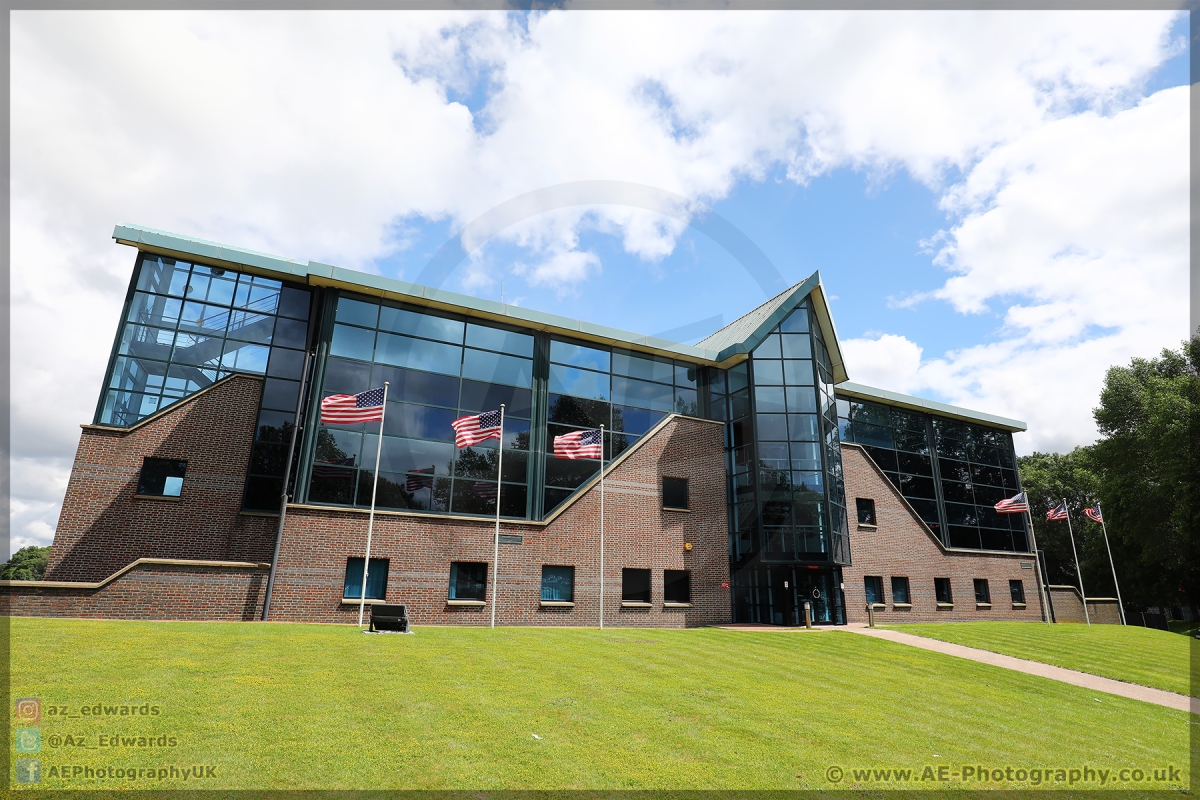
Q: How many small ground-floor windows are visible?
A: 10